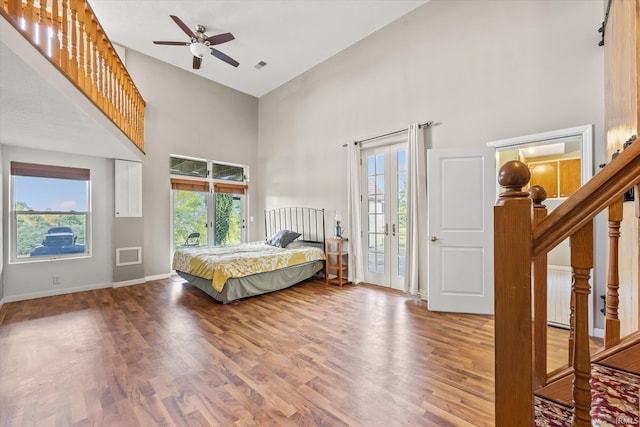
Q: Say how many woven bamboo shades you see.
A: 3